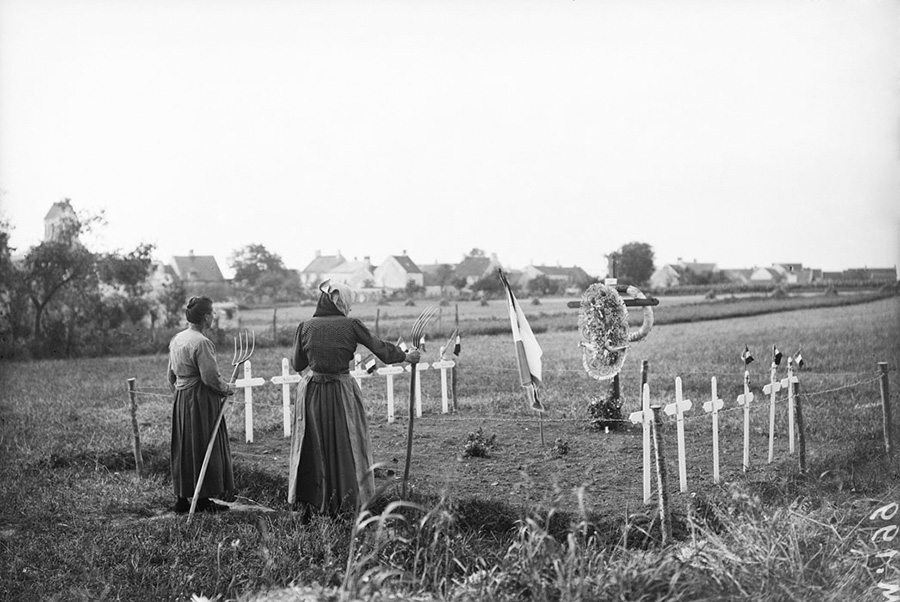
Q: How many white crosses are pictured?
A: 12